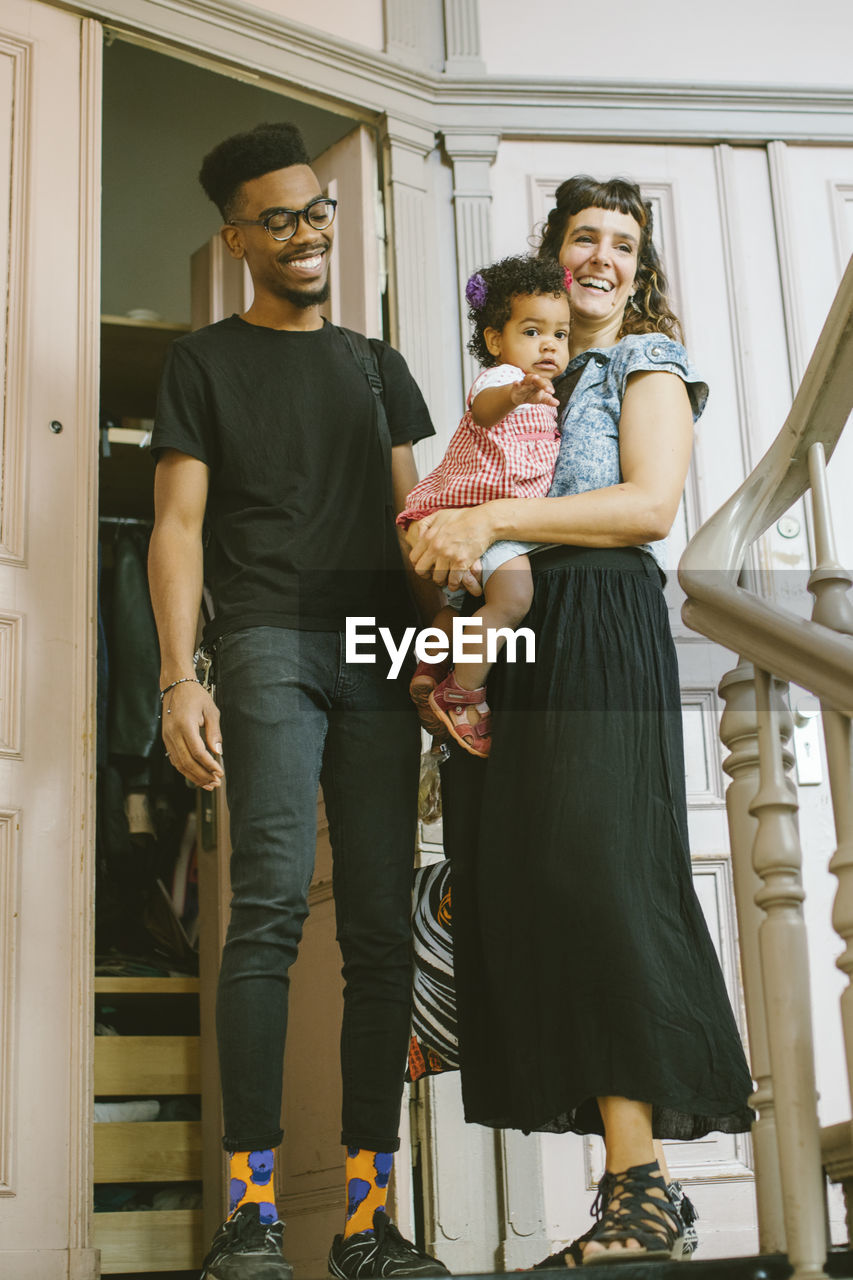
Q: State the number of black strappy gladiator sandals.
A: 2